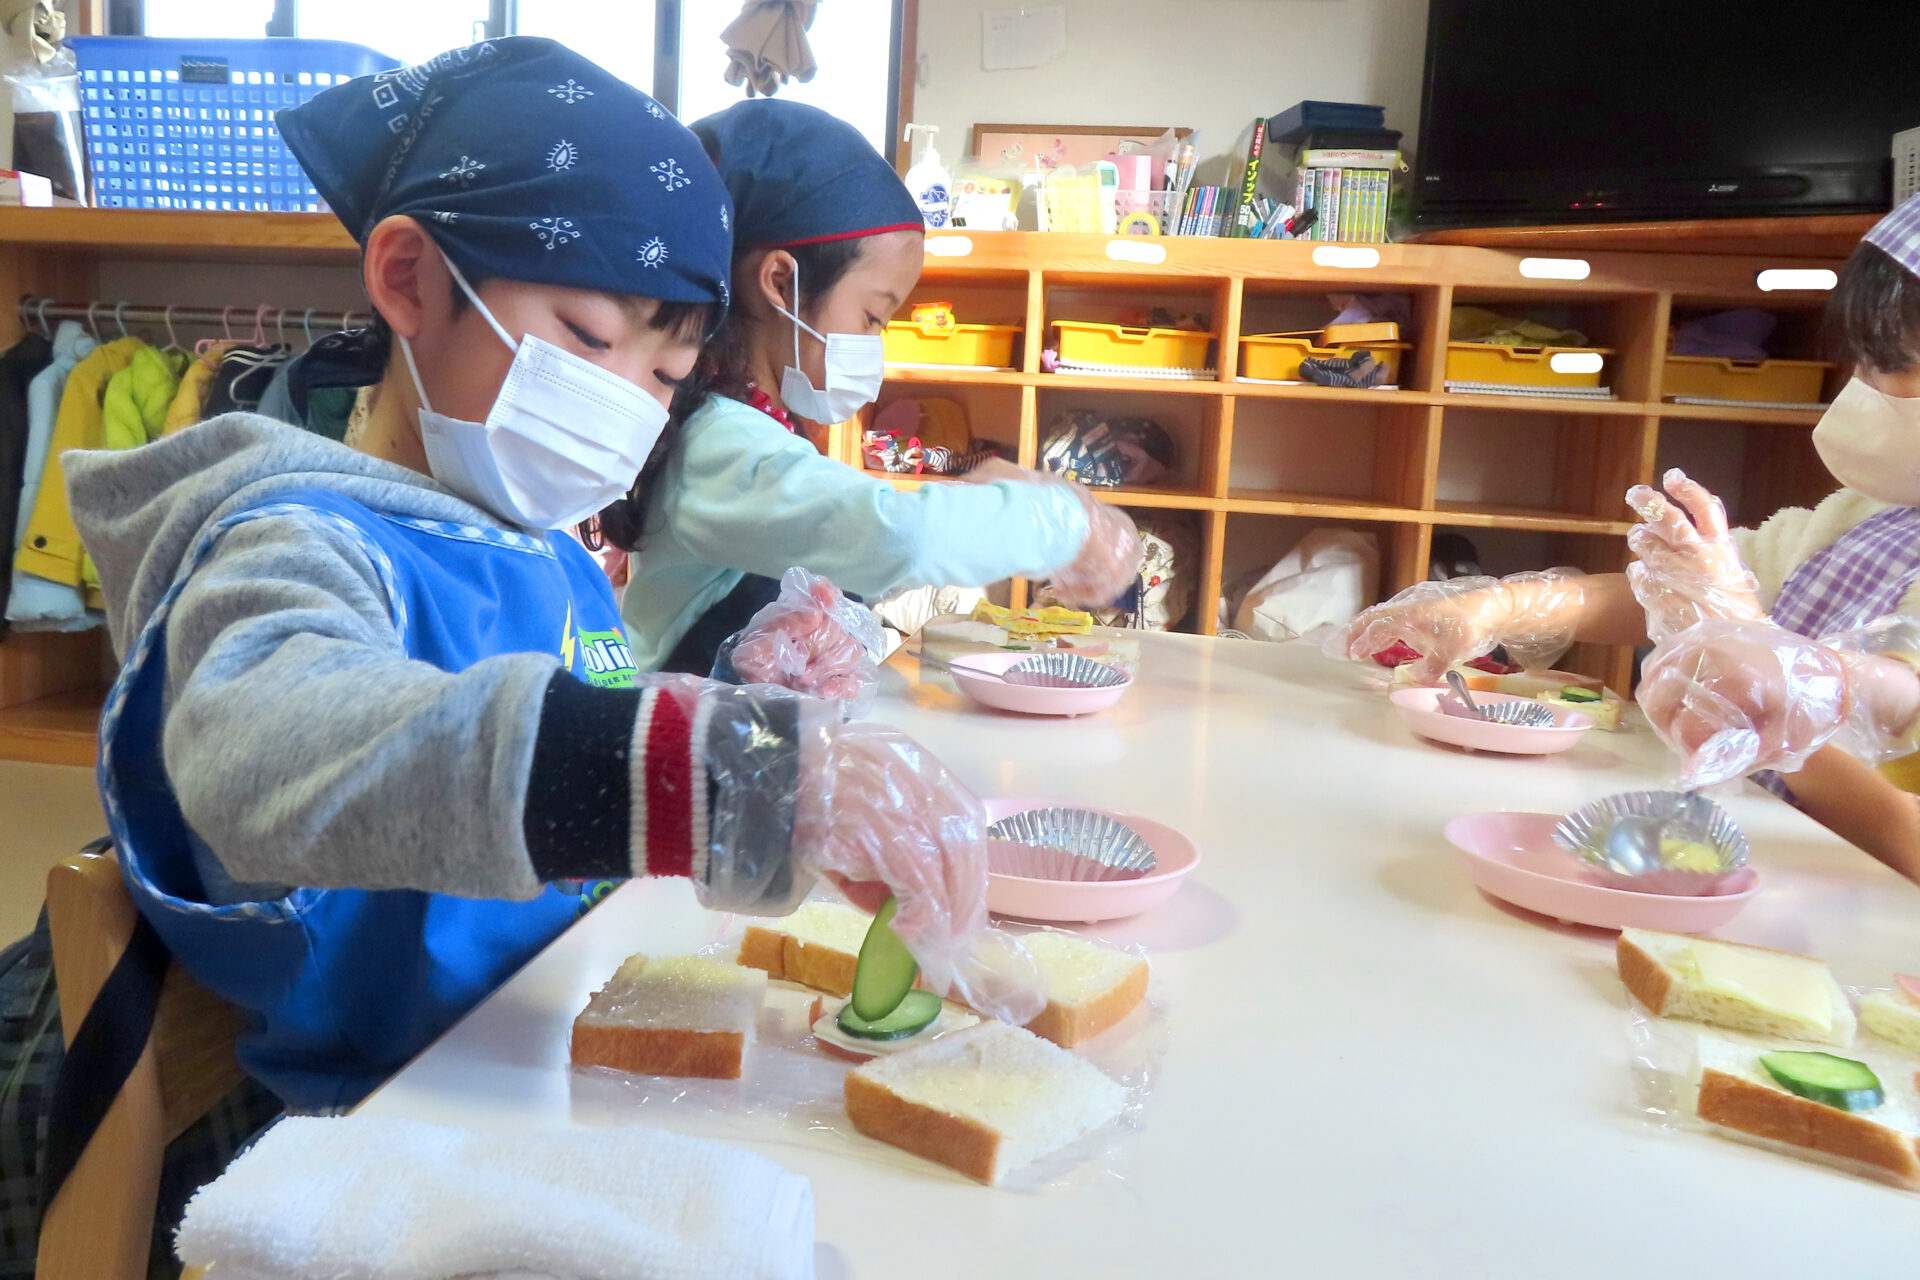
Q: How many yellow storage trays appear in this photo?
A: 5